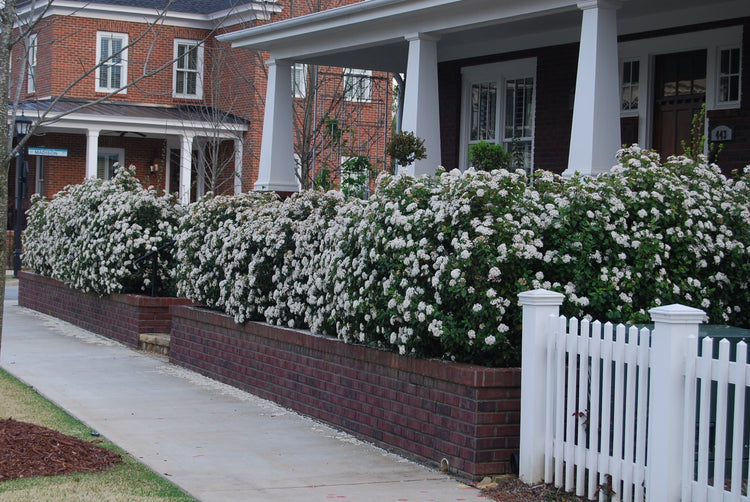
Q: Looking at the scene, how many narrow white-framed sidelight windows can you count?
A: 2